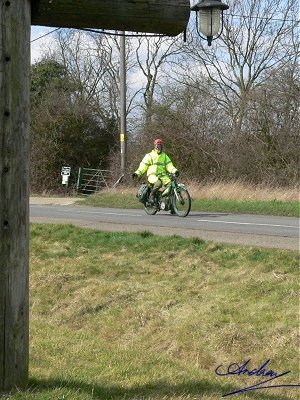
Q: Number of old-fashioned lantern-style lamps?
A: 1